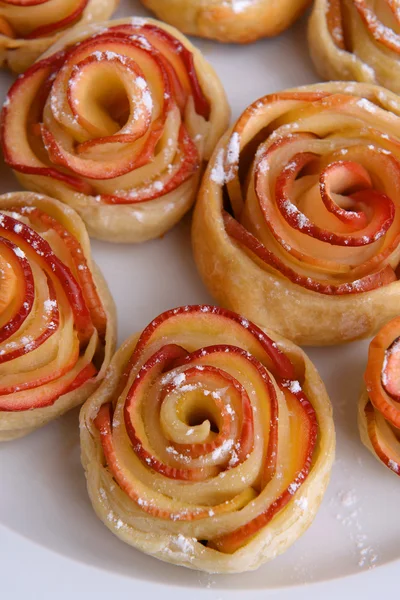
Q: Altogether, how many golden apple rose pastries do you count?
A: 8